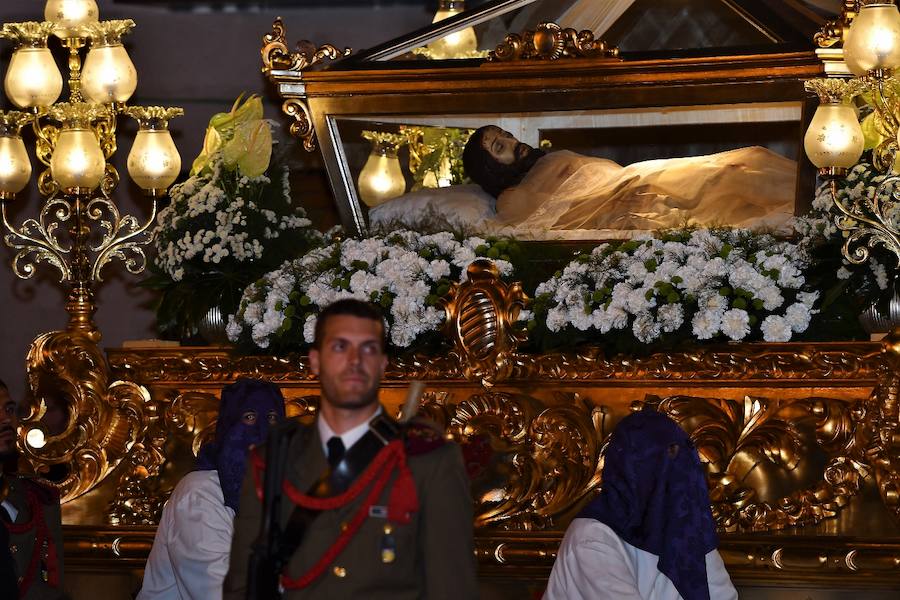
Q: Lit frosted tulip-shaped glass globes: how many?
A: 10